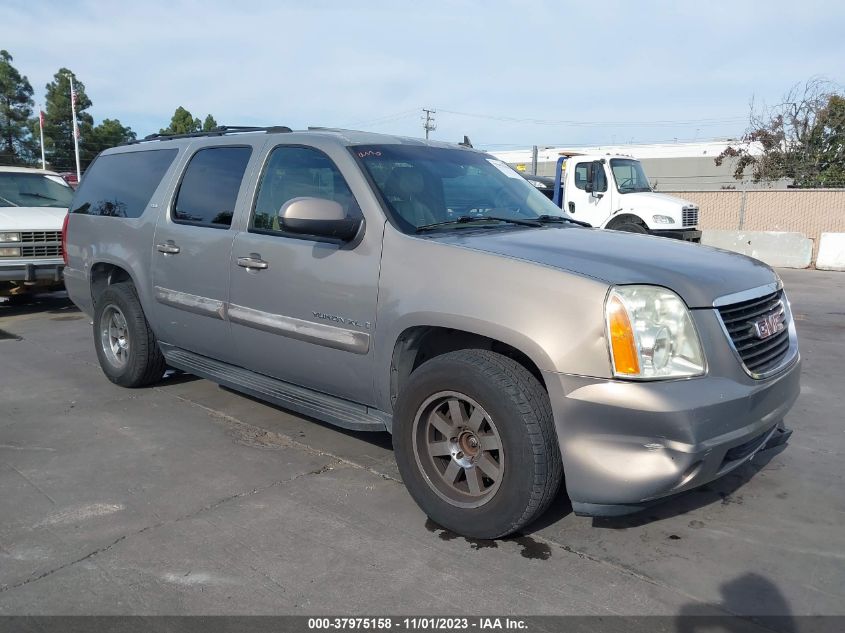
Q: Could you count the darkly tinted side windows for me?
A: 2